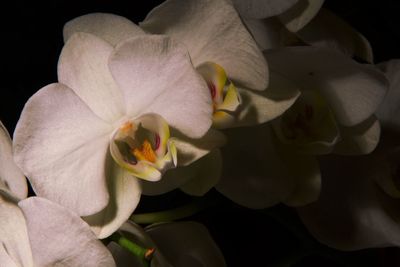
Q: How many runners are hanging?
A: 0